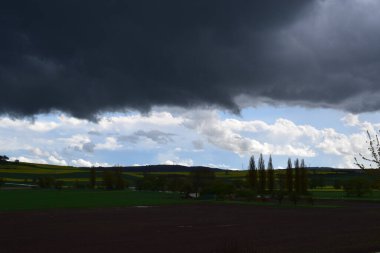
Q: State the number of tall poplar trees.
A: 6